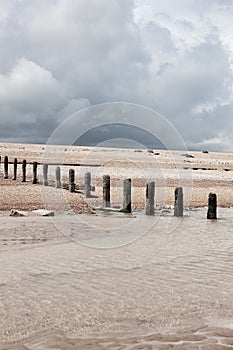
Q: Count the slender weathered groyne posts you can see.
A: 13